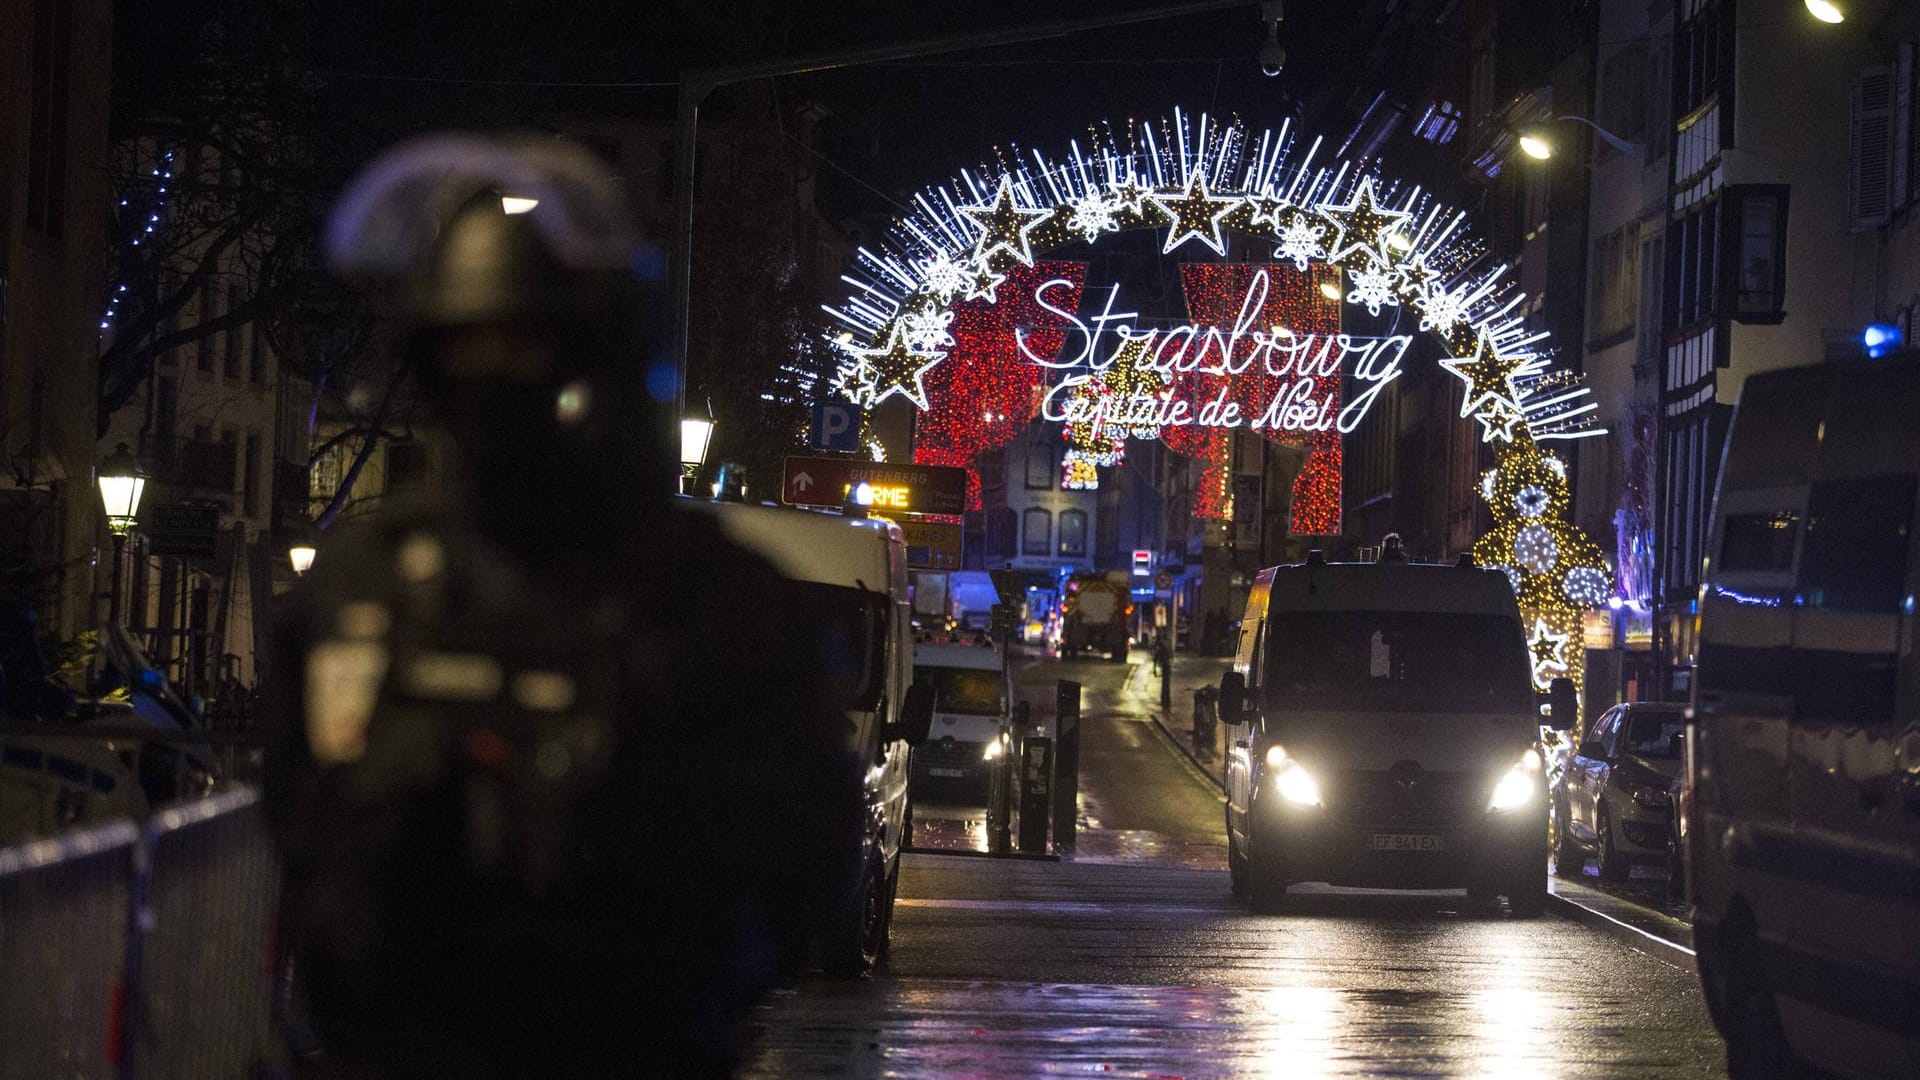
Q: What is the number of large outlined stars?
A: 5